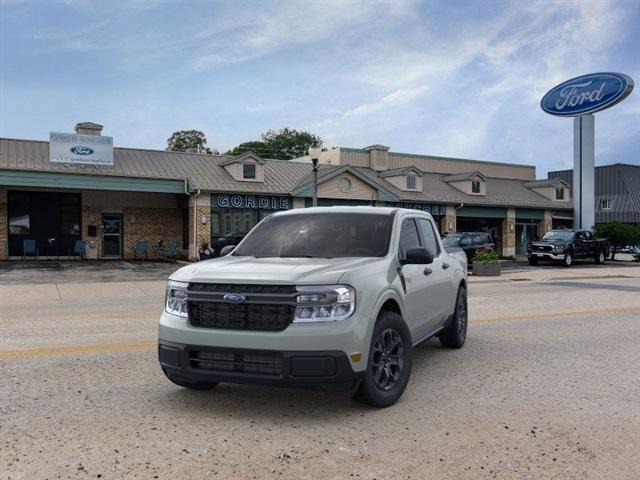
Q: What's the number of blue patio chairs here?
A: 4